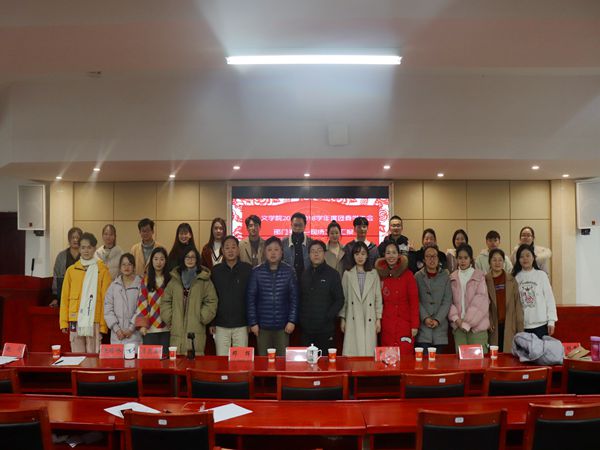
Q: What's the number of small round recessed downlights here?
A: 9